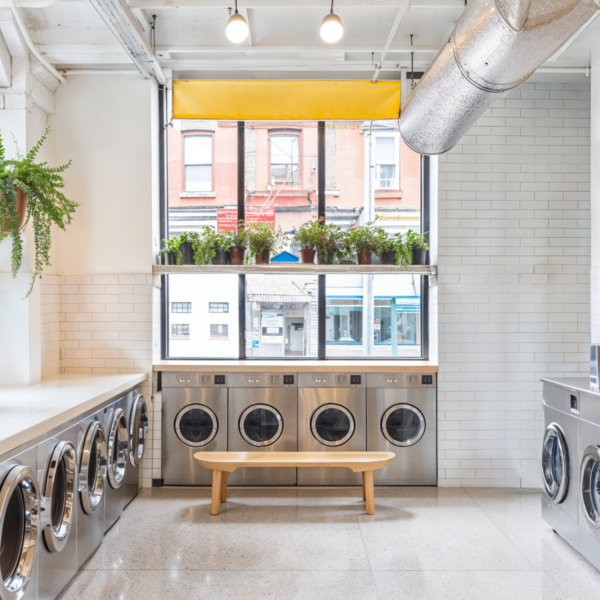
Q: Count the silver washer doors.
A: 11